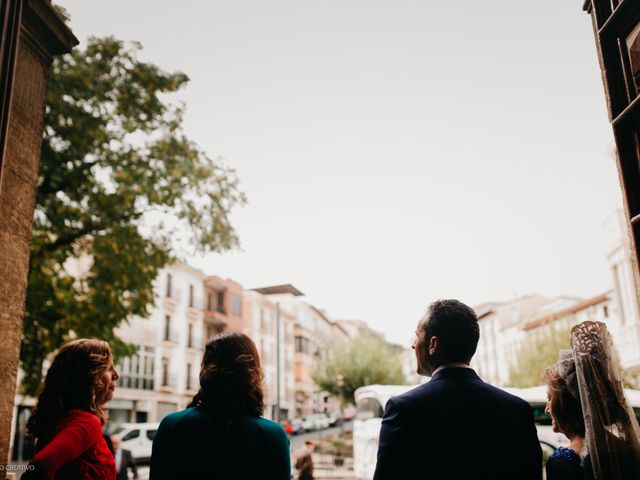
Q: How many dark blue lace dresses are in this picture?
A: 1